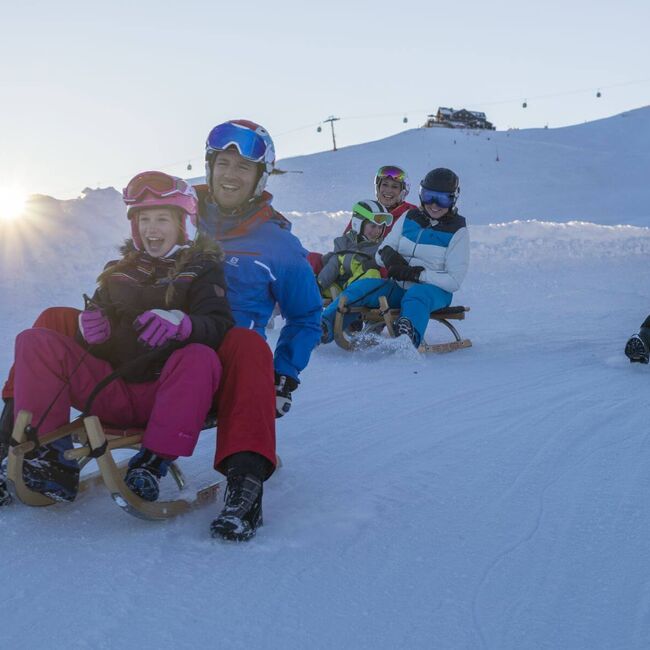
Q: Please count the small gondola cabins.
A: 5